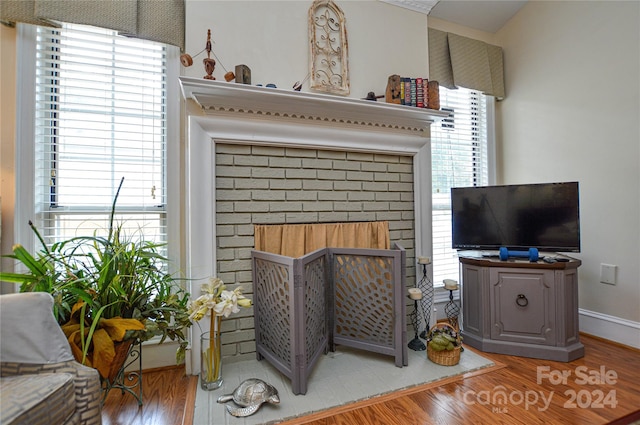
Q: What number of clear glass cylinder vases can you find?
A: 1